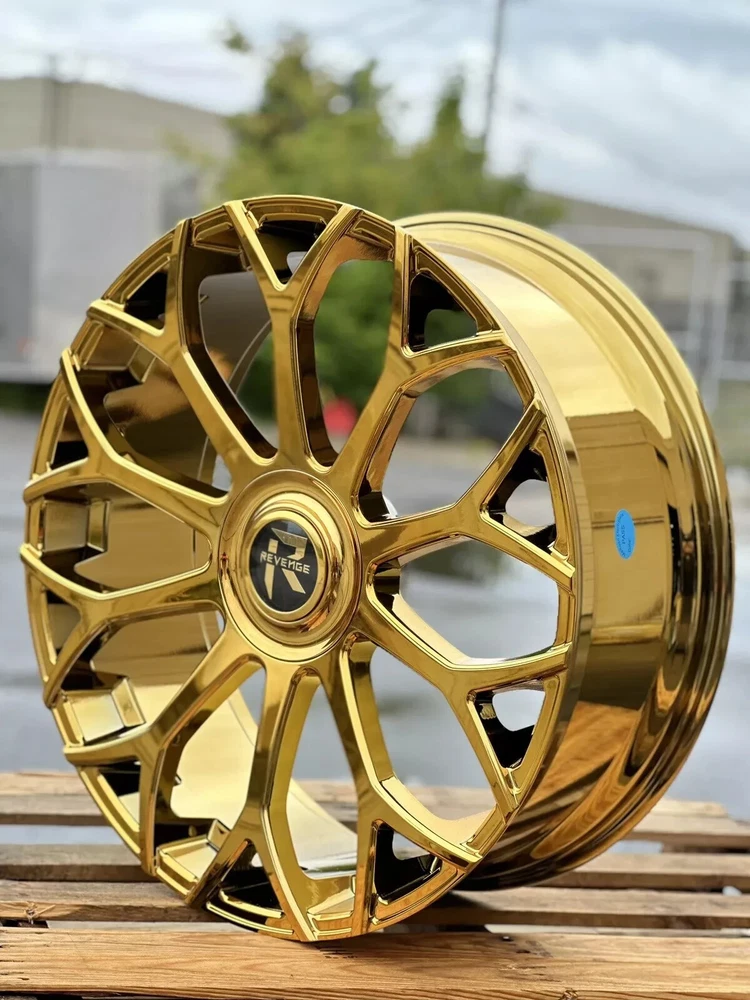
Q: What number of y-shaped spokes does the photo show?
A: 10